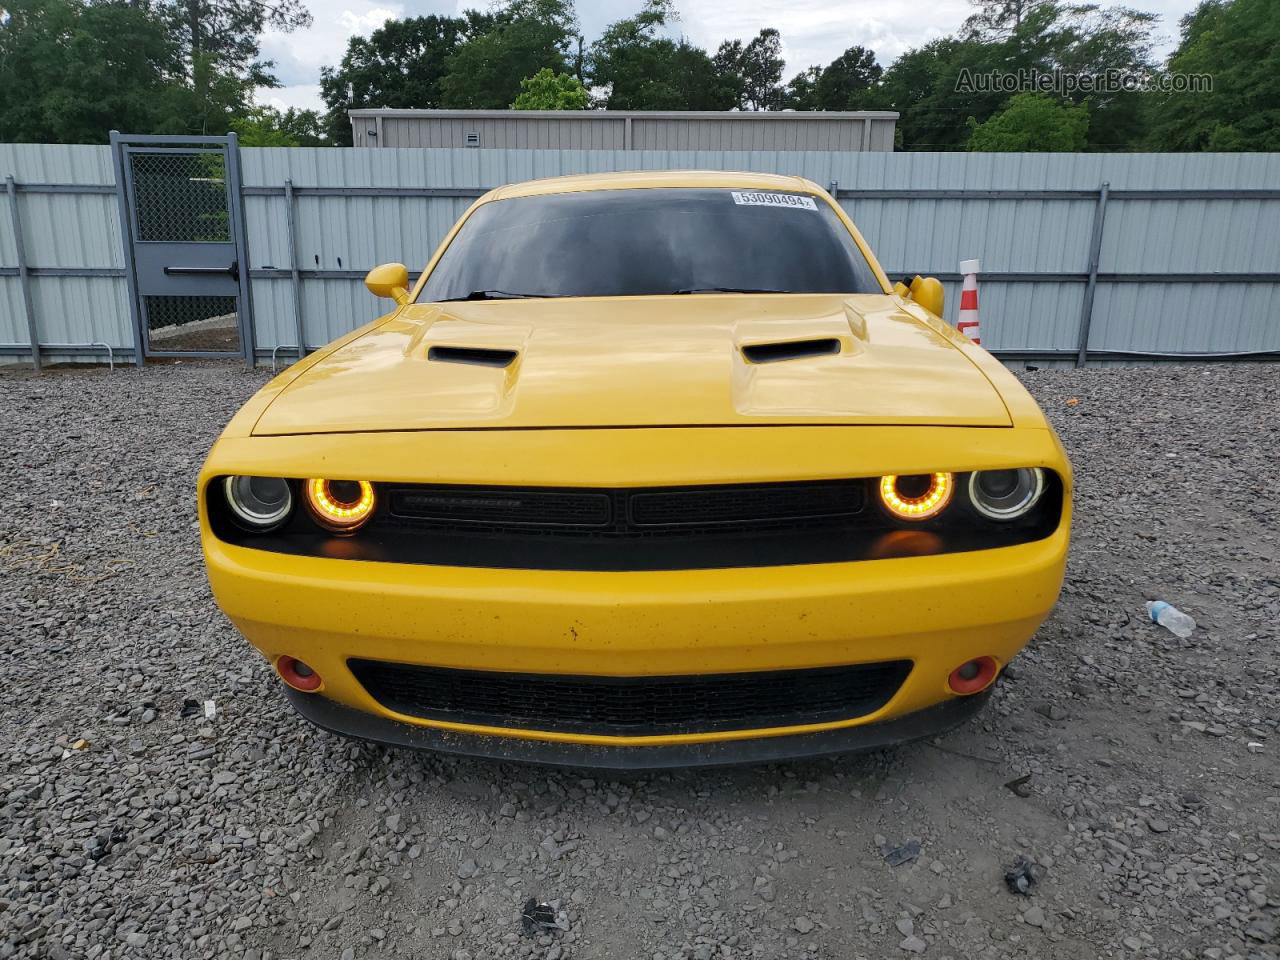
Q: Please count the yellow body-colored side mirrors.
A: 2